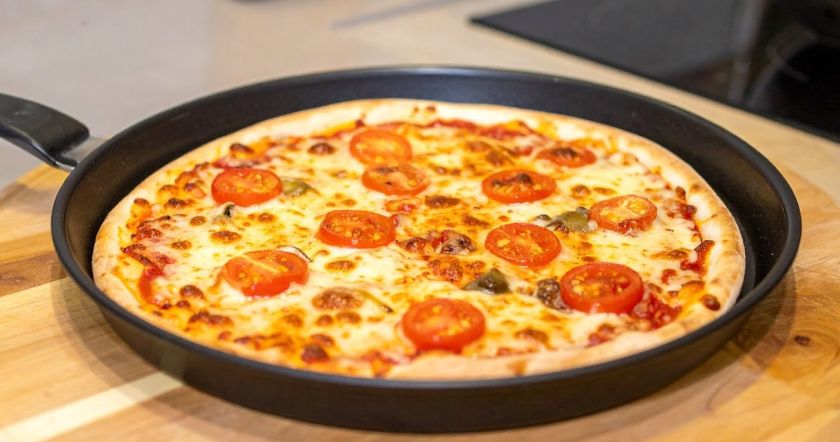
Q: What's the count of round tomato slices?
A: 11